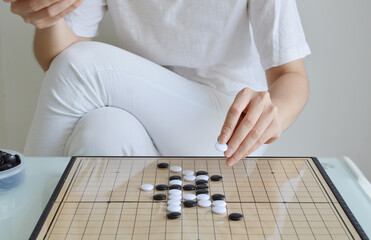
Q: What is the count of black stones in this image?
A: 15